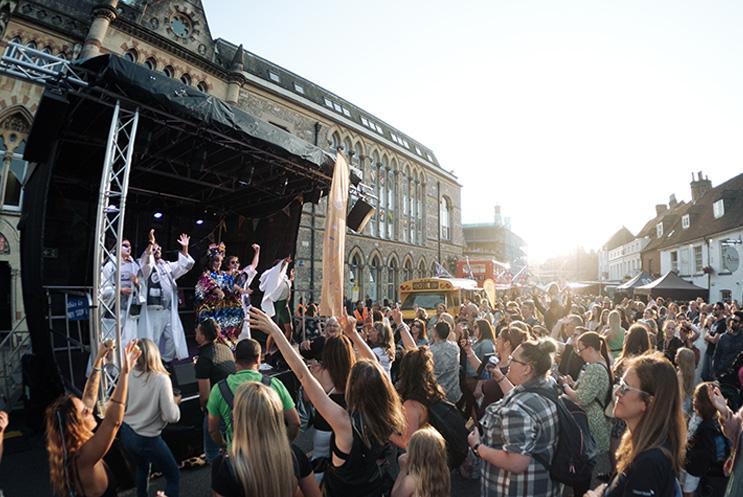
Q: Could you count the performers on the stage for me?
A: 5